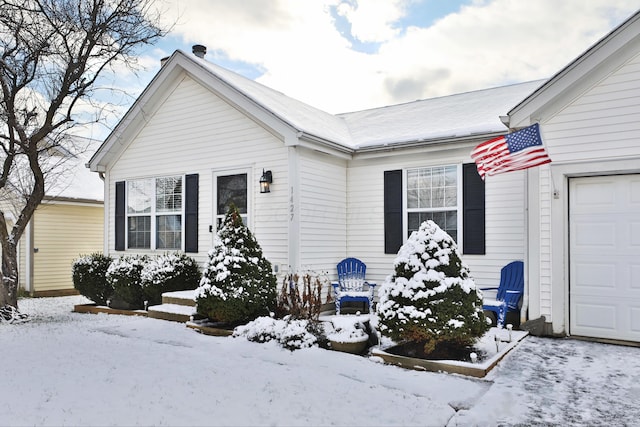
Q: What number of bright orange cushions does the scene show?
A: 0